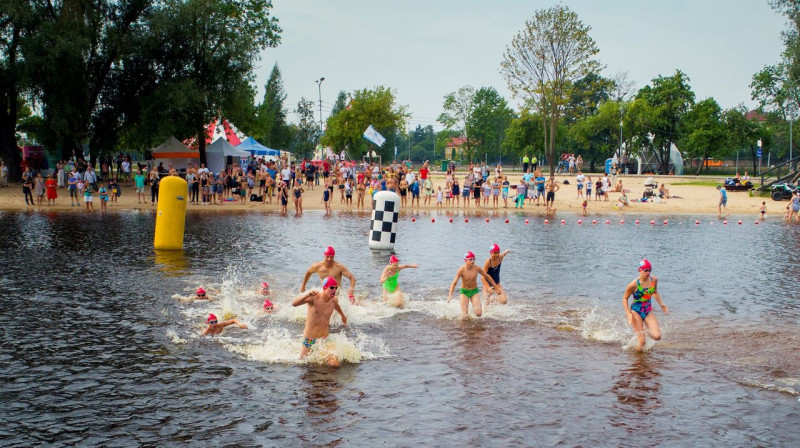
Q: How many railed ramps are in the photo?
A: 1